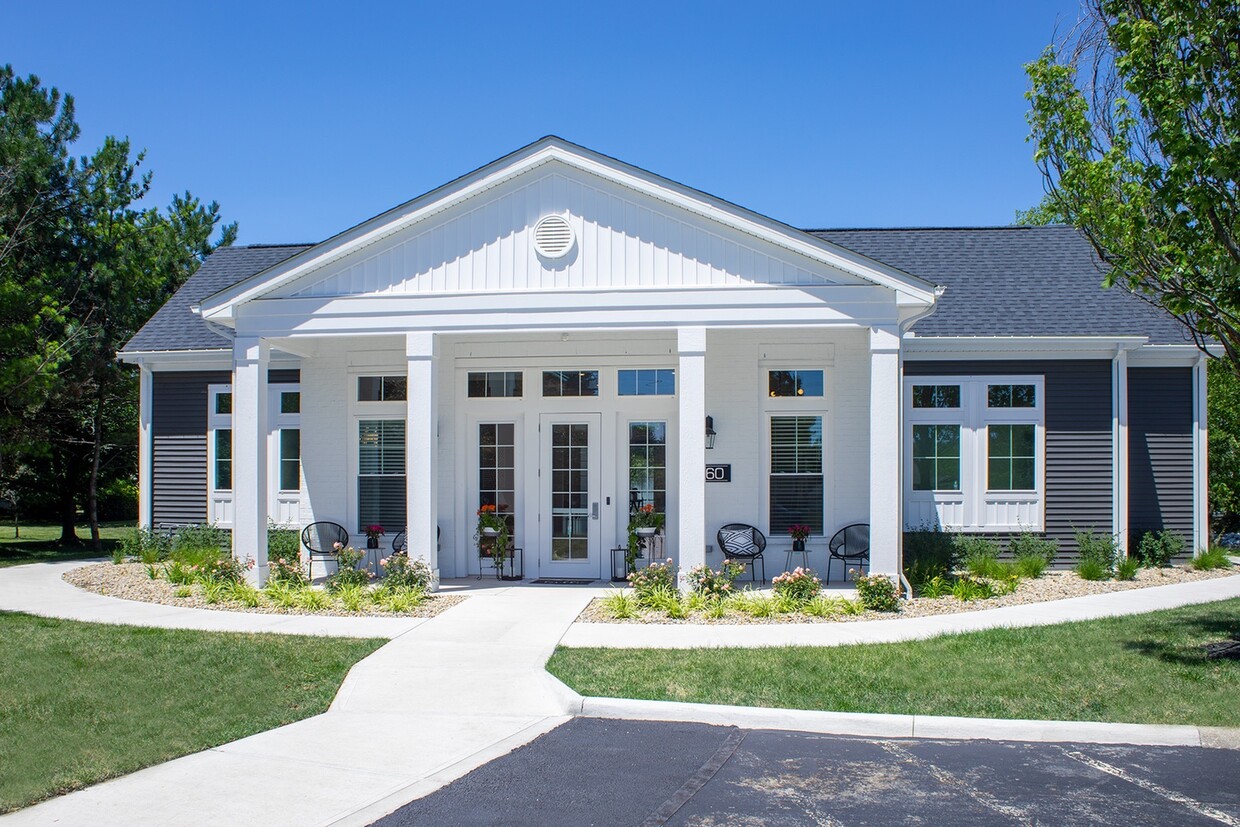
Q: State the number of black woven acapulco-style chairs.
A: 4